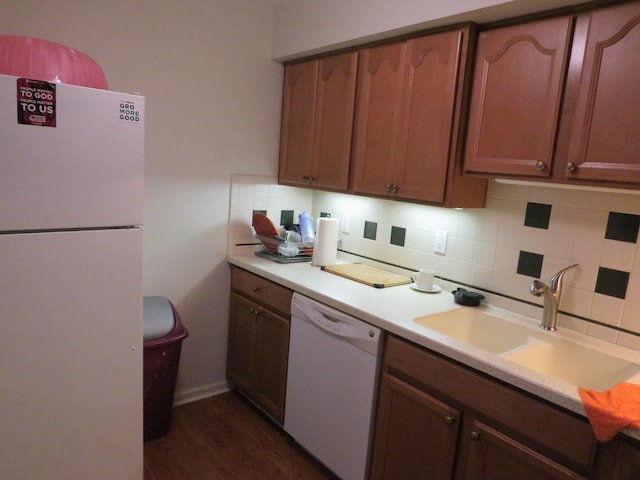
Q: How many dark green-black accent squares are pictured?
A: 9